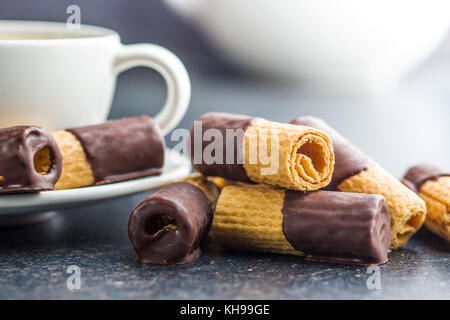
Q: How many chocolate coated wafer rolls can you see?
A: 7